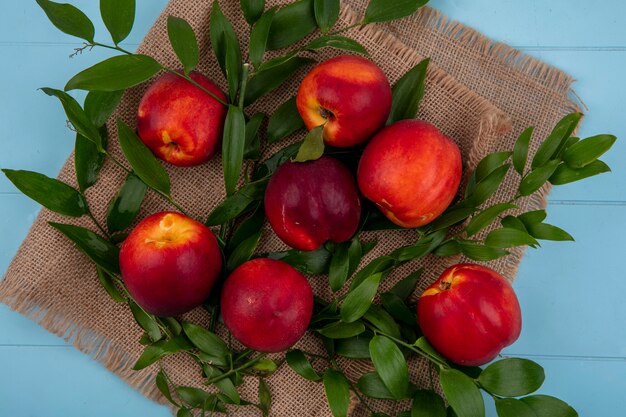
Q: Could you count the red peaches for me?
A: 7